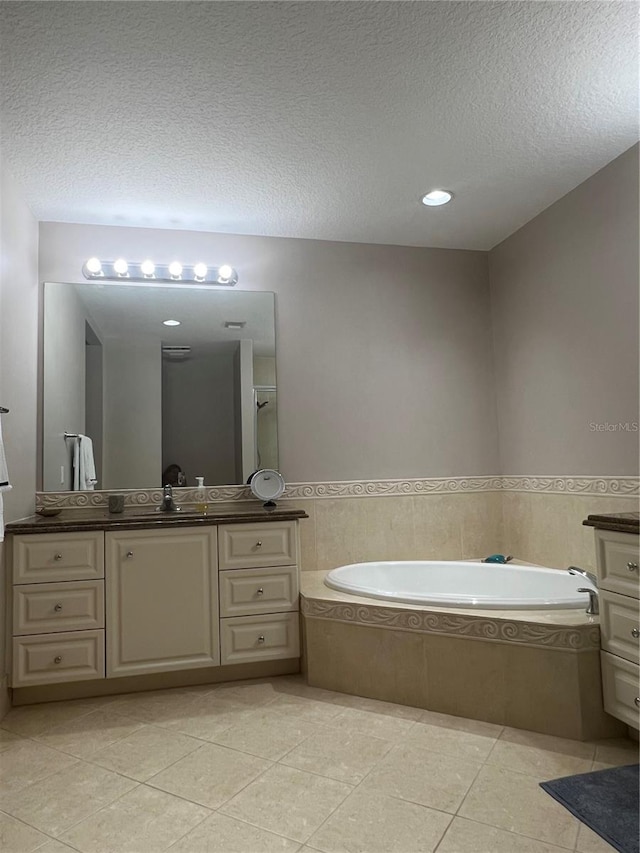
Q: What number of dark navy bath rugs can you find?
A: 1